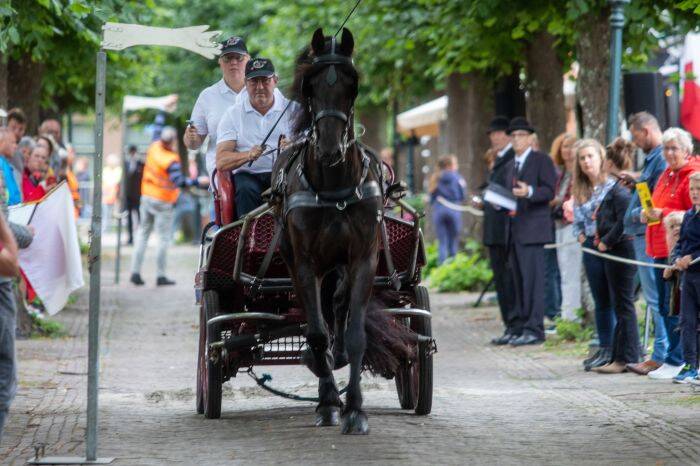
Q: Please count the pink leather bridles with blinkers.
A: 0